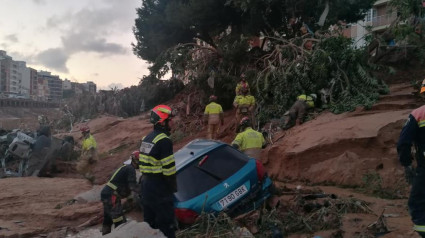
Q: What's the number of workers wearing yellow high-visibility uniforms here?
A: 6